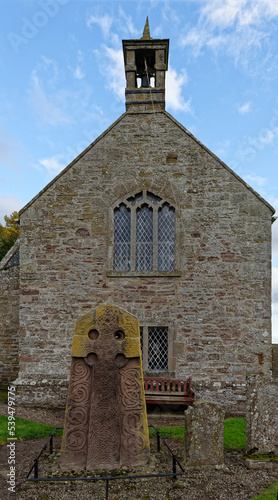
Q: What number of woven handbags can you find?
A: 0